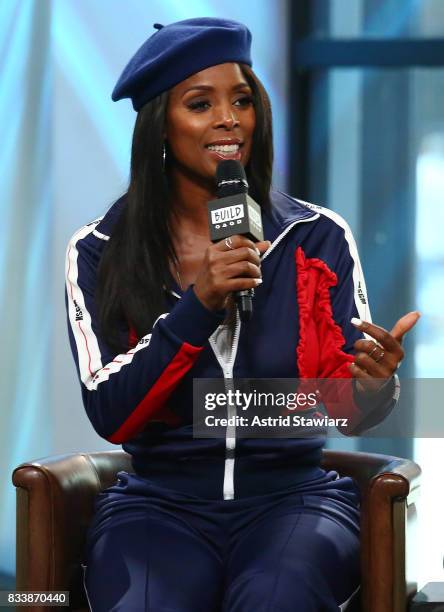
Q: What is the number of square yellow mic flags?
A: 0